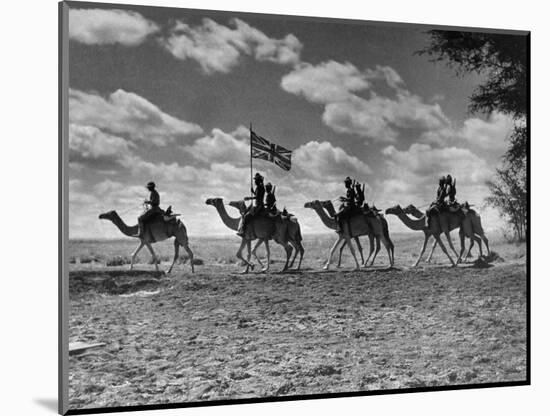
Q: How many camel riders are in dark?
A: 7